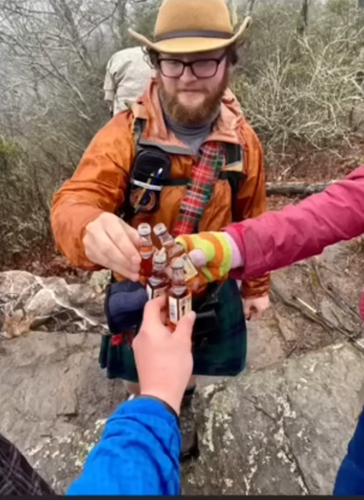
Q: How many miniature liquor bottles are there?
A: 4